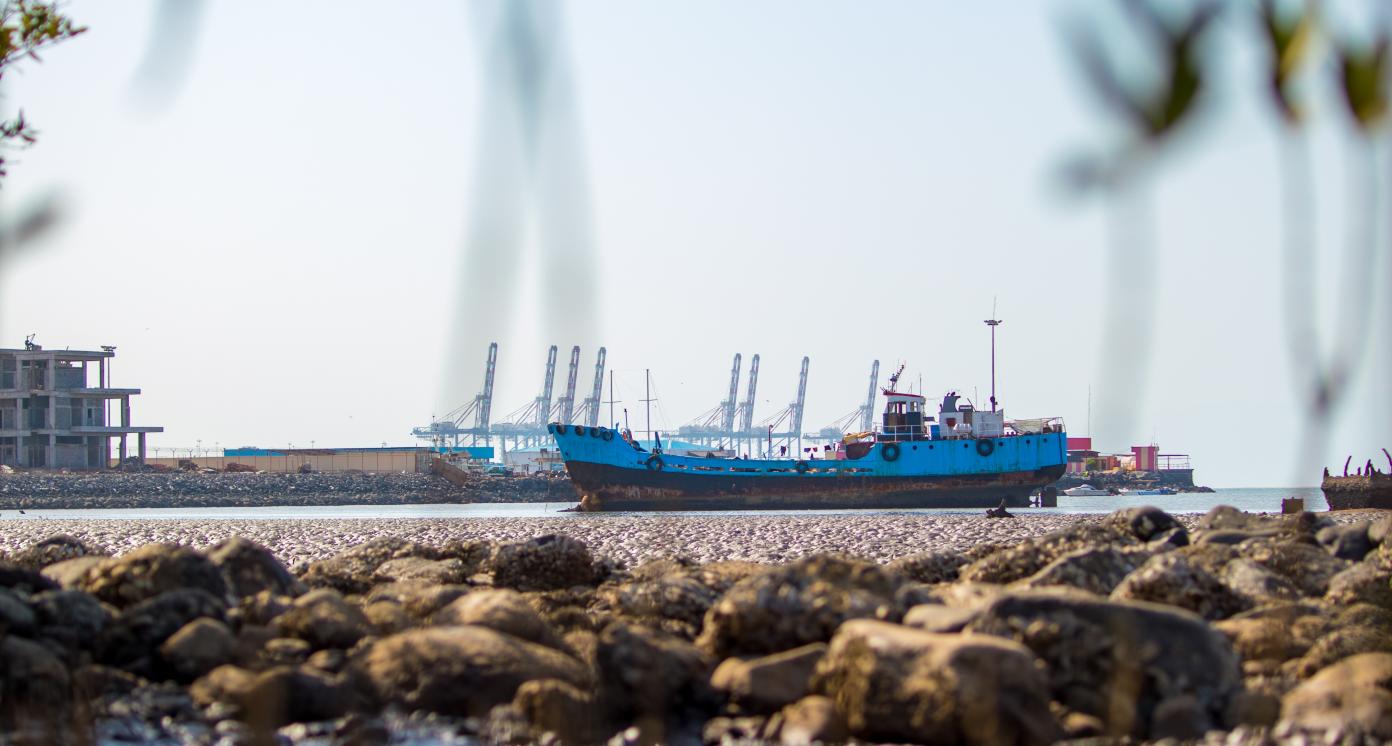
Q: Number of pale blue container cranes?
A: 8